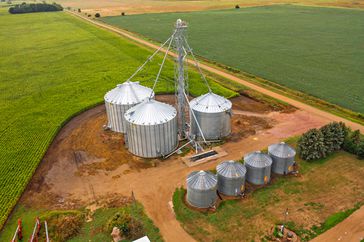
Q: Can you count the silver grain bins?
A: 7